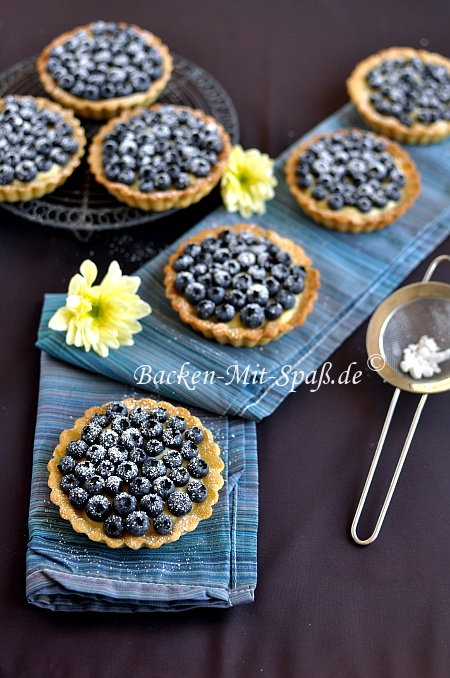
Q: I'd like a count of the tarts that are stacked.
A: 0